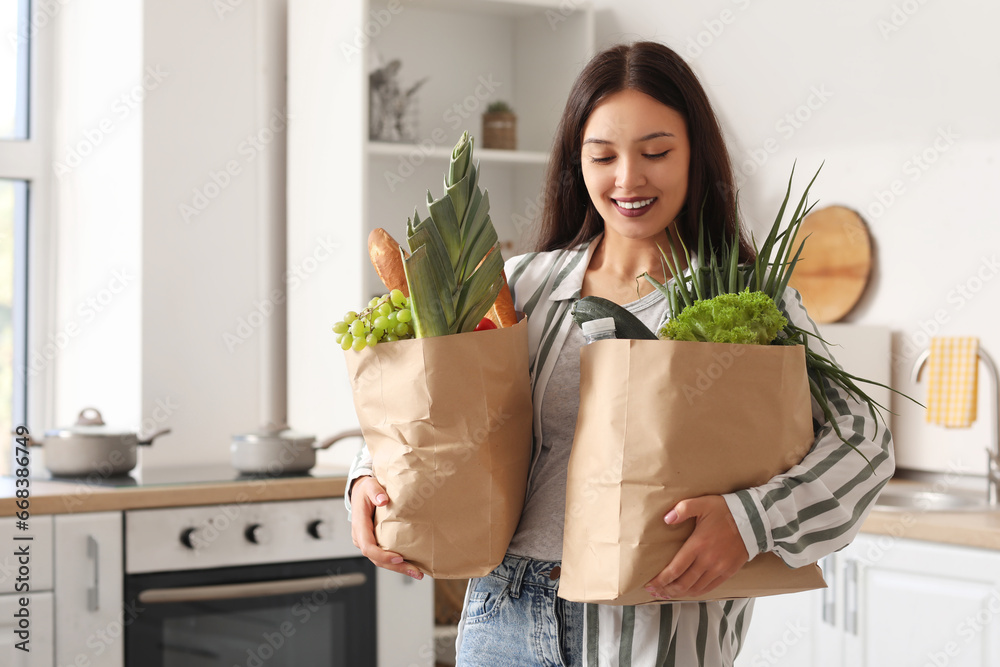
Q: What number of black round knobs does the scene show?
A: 3